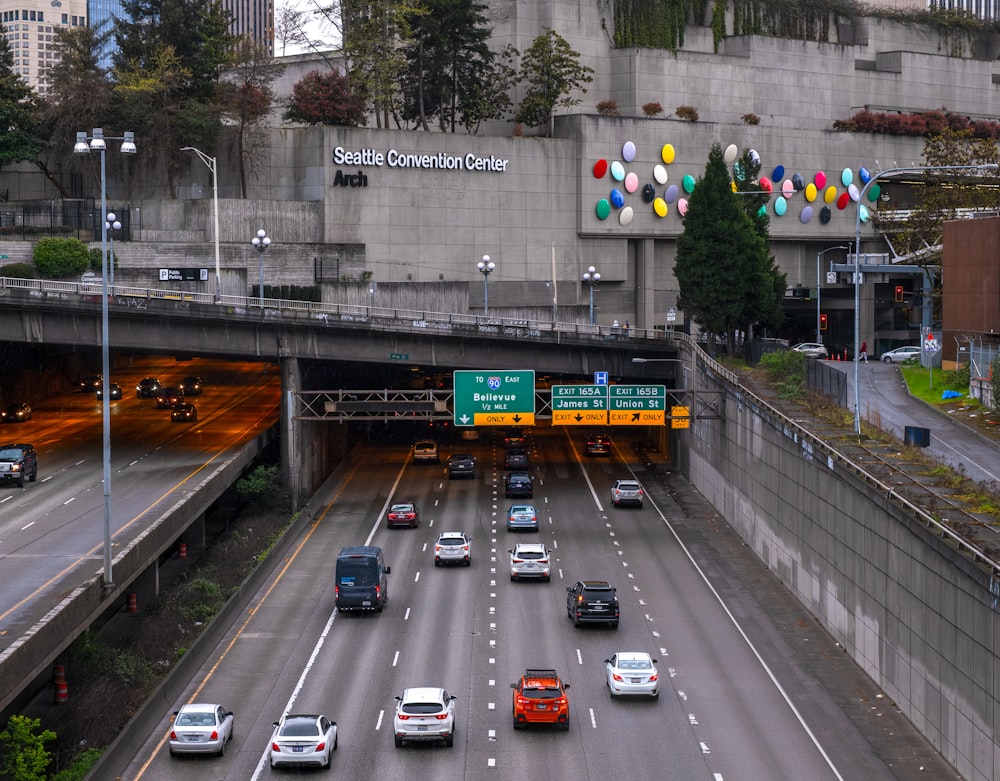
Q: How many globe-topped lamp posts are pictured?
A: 4